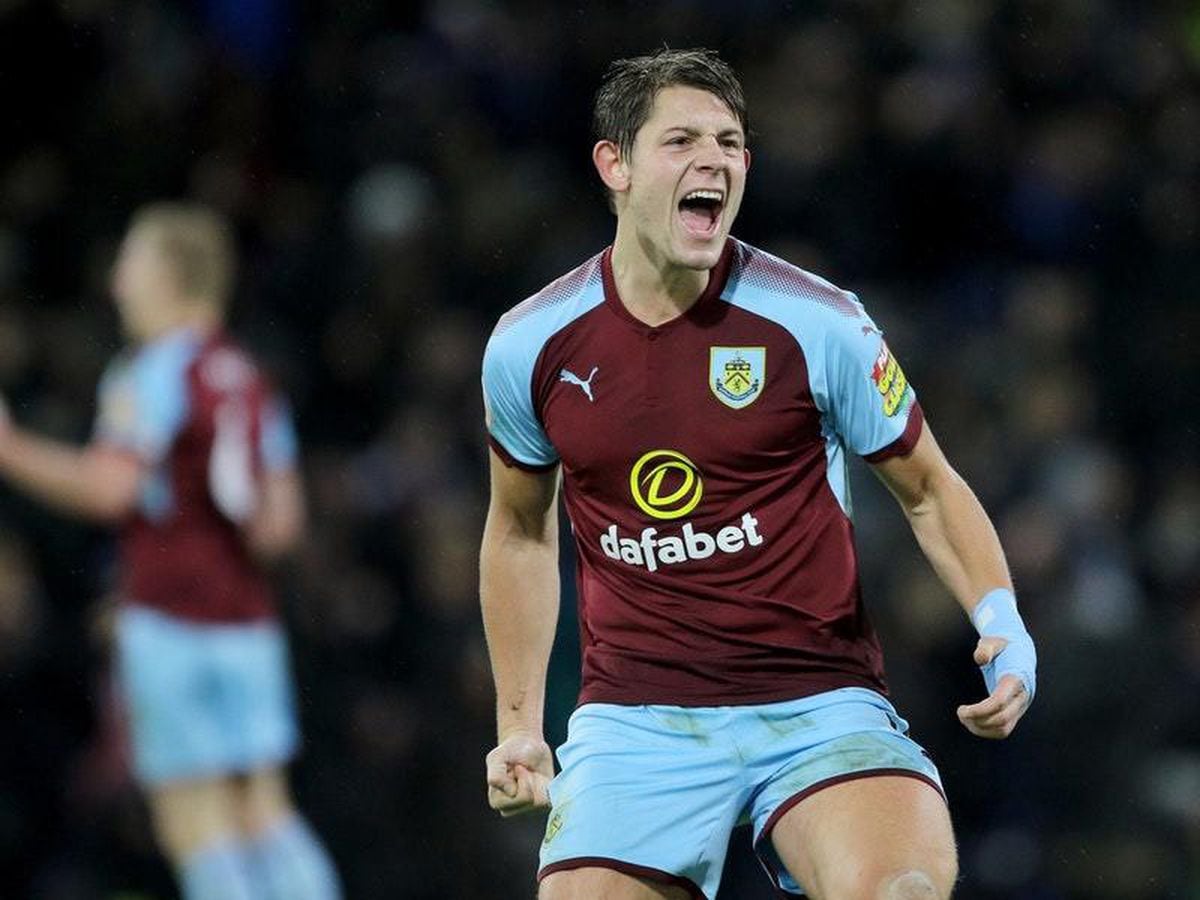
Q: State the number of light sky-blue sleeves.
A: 4